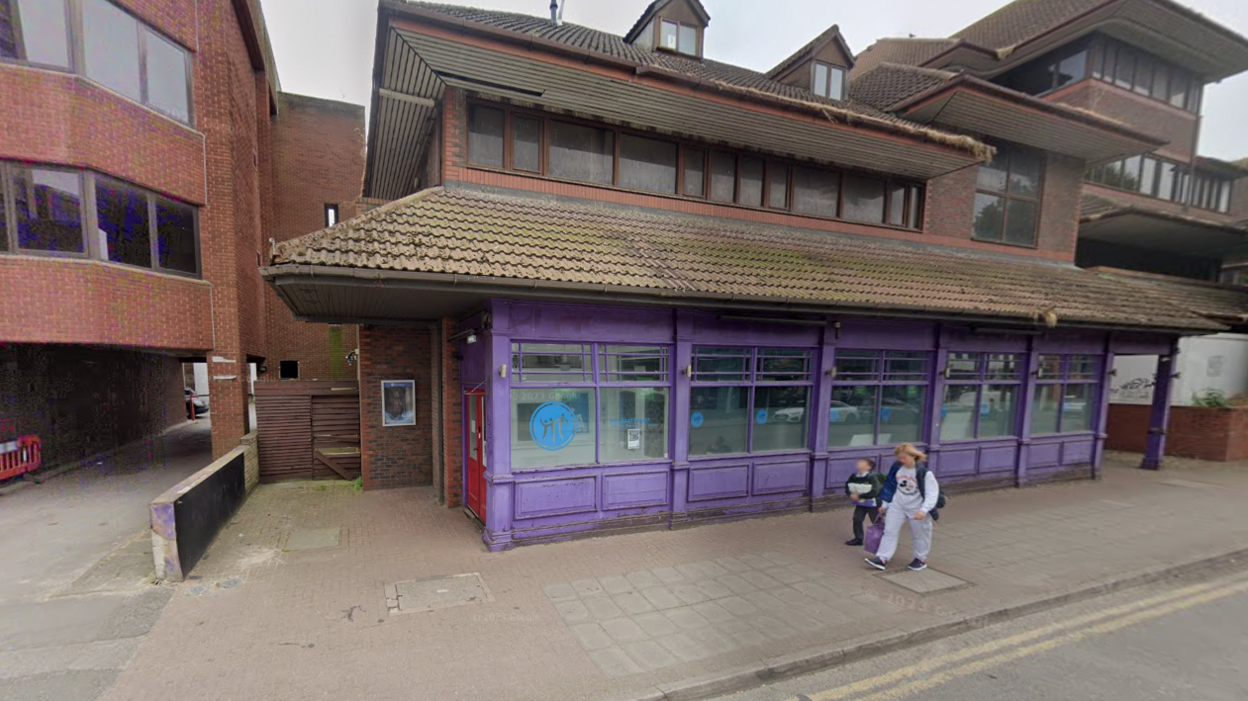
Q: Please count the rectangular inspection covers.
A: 3